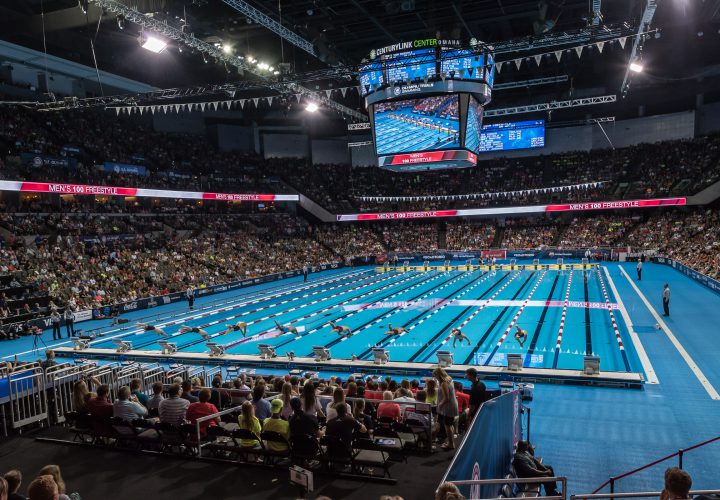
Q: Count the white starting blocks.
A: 10